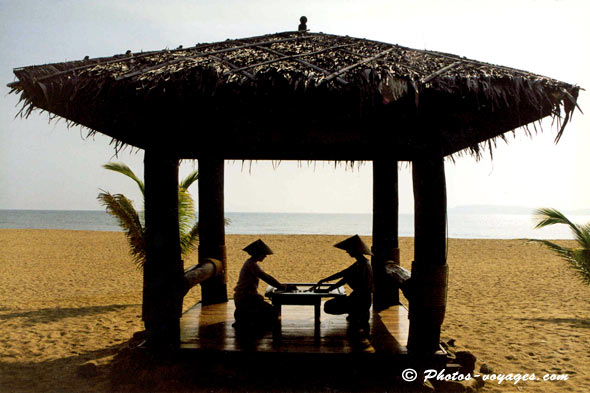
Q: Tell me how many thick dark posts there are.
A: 4